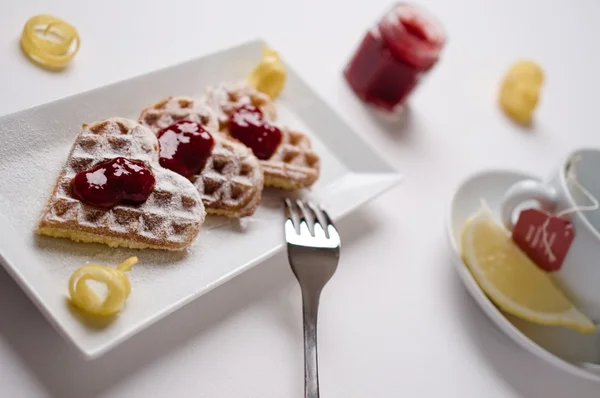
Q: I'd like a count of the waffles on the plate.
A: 3